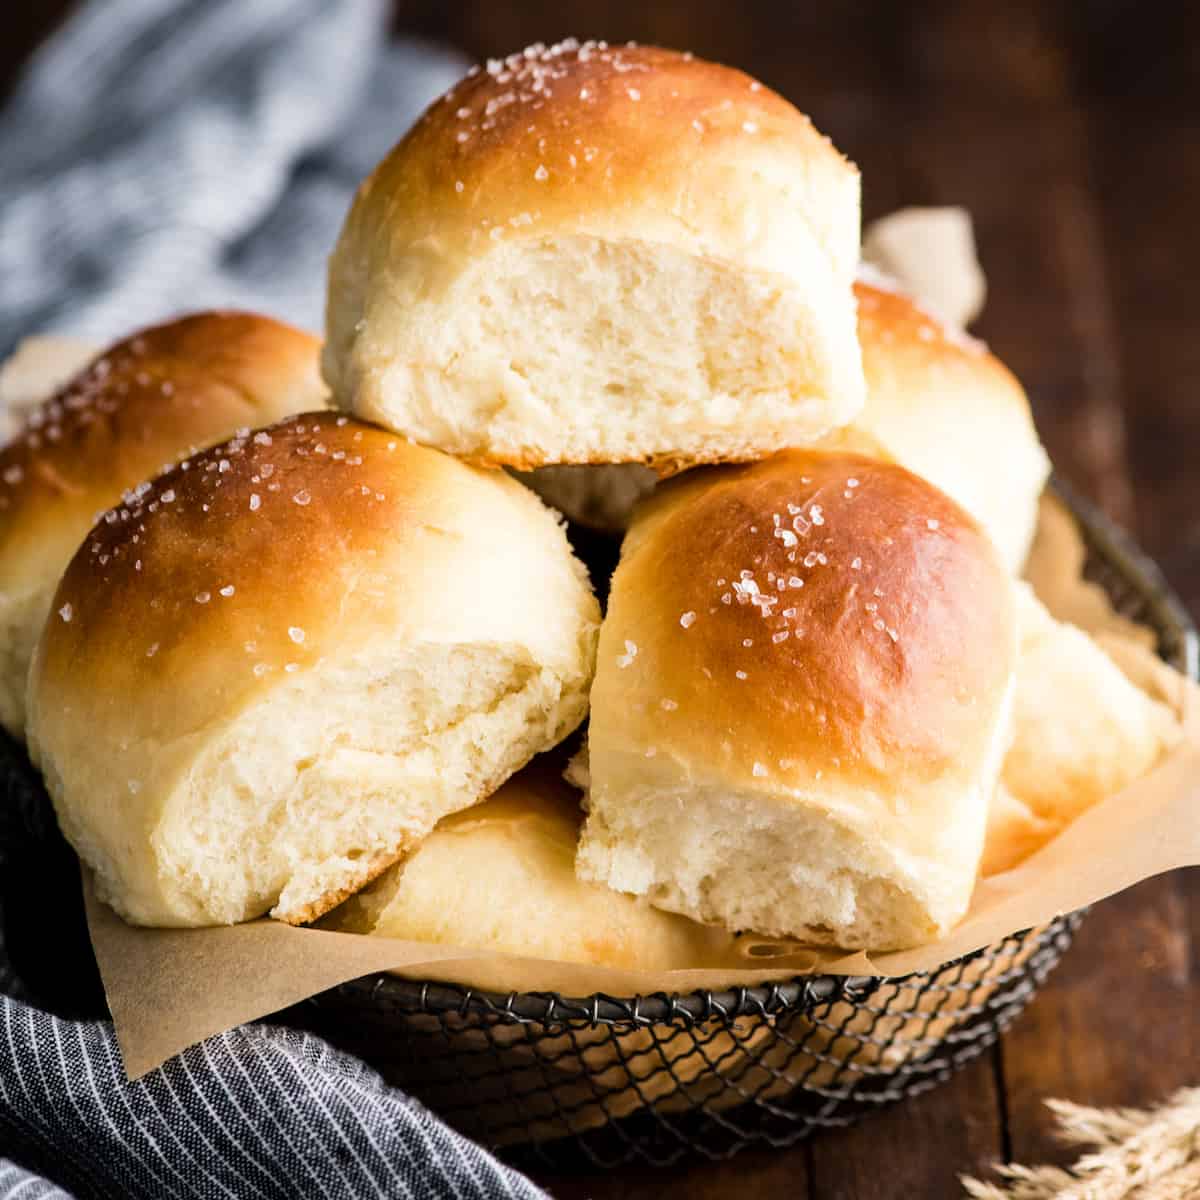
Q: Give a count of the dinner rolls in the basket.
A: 7